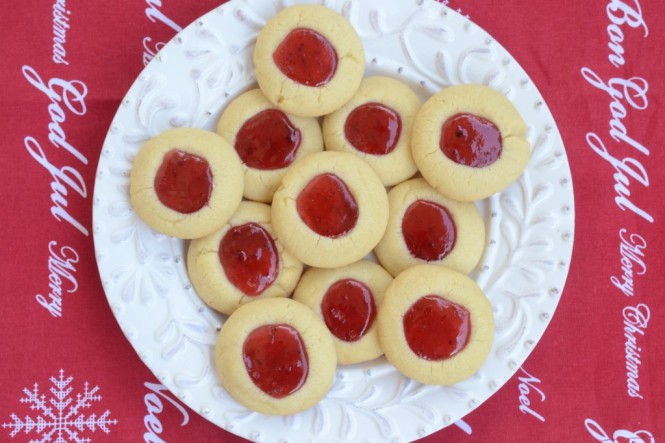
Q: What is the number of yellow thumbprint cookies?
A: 11